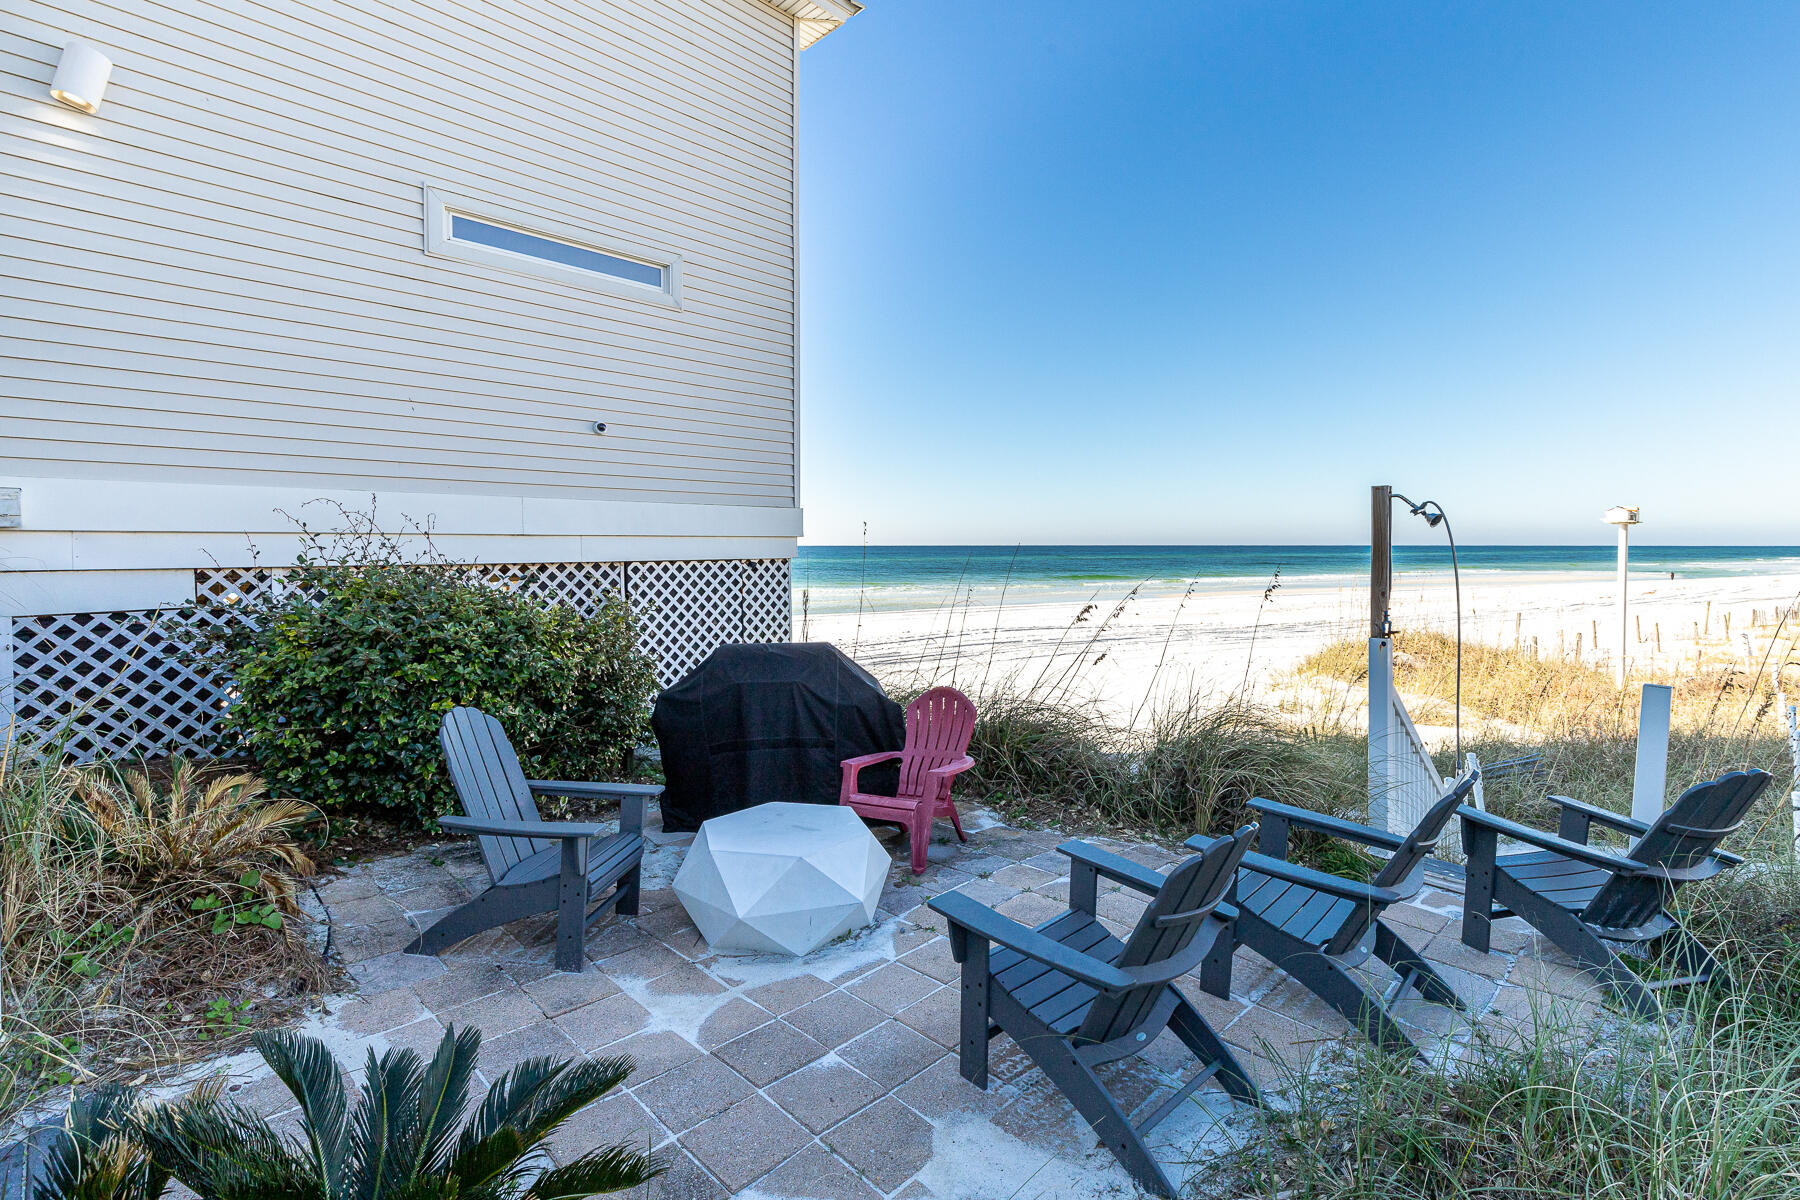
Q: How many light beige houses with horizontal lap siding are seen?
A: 1